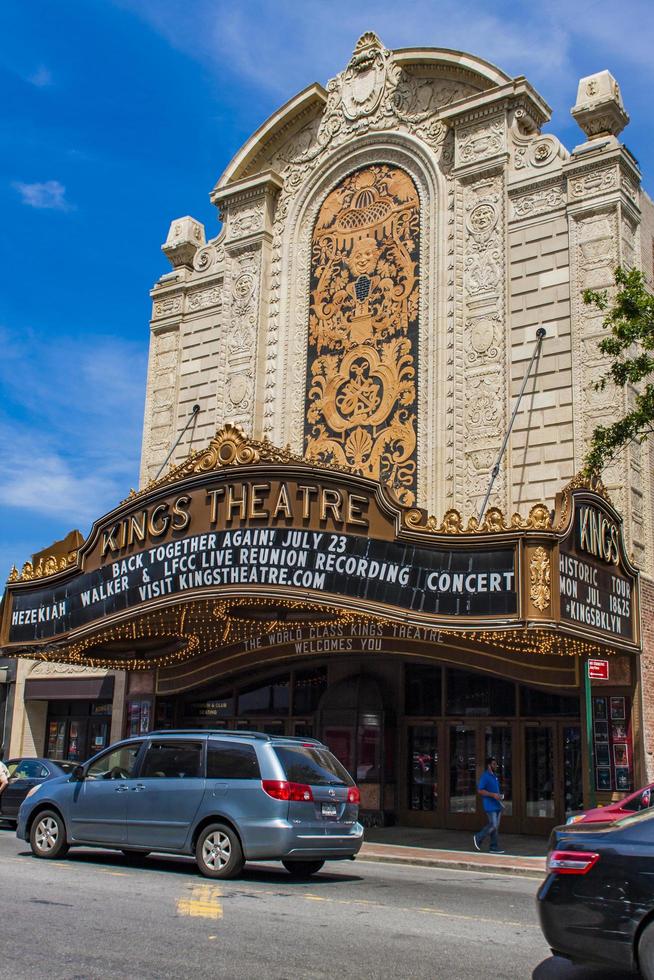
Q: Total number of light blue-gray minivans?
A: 1